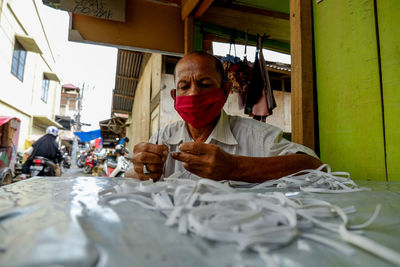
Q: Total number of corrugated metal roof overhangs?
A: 1